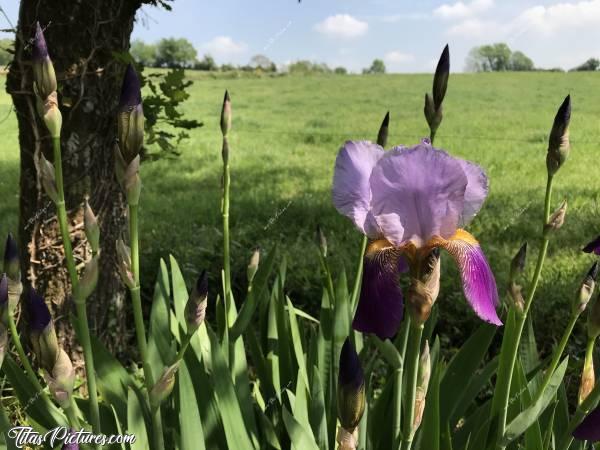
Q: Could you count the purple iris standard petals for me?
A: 3